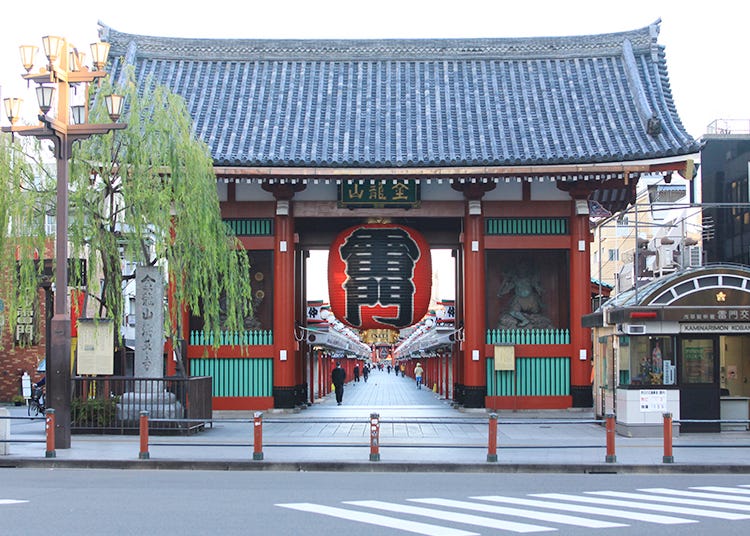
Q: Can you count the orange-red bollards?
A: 7